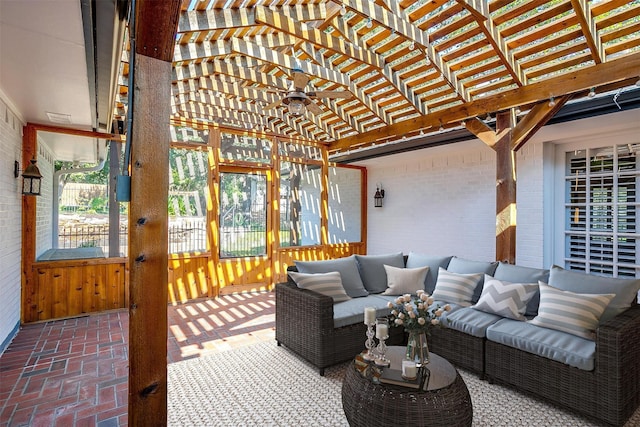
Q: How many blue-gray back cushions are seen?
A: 6